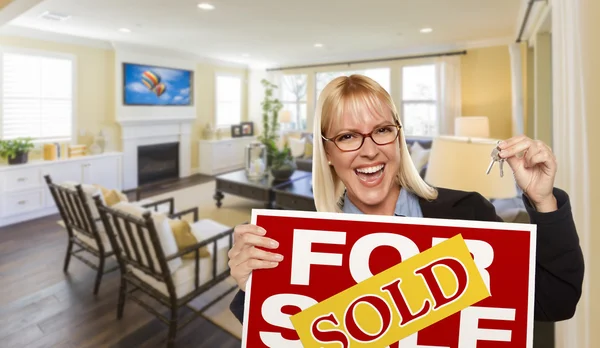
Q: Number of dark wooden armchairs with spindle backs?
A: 2